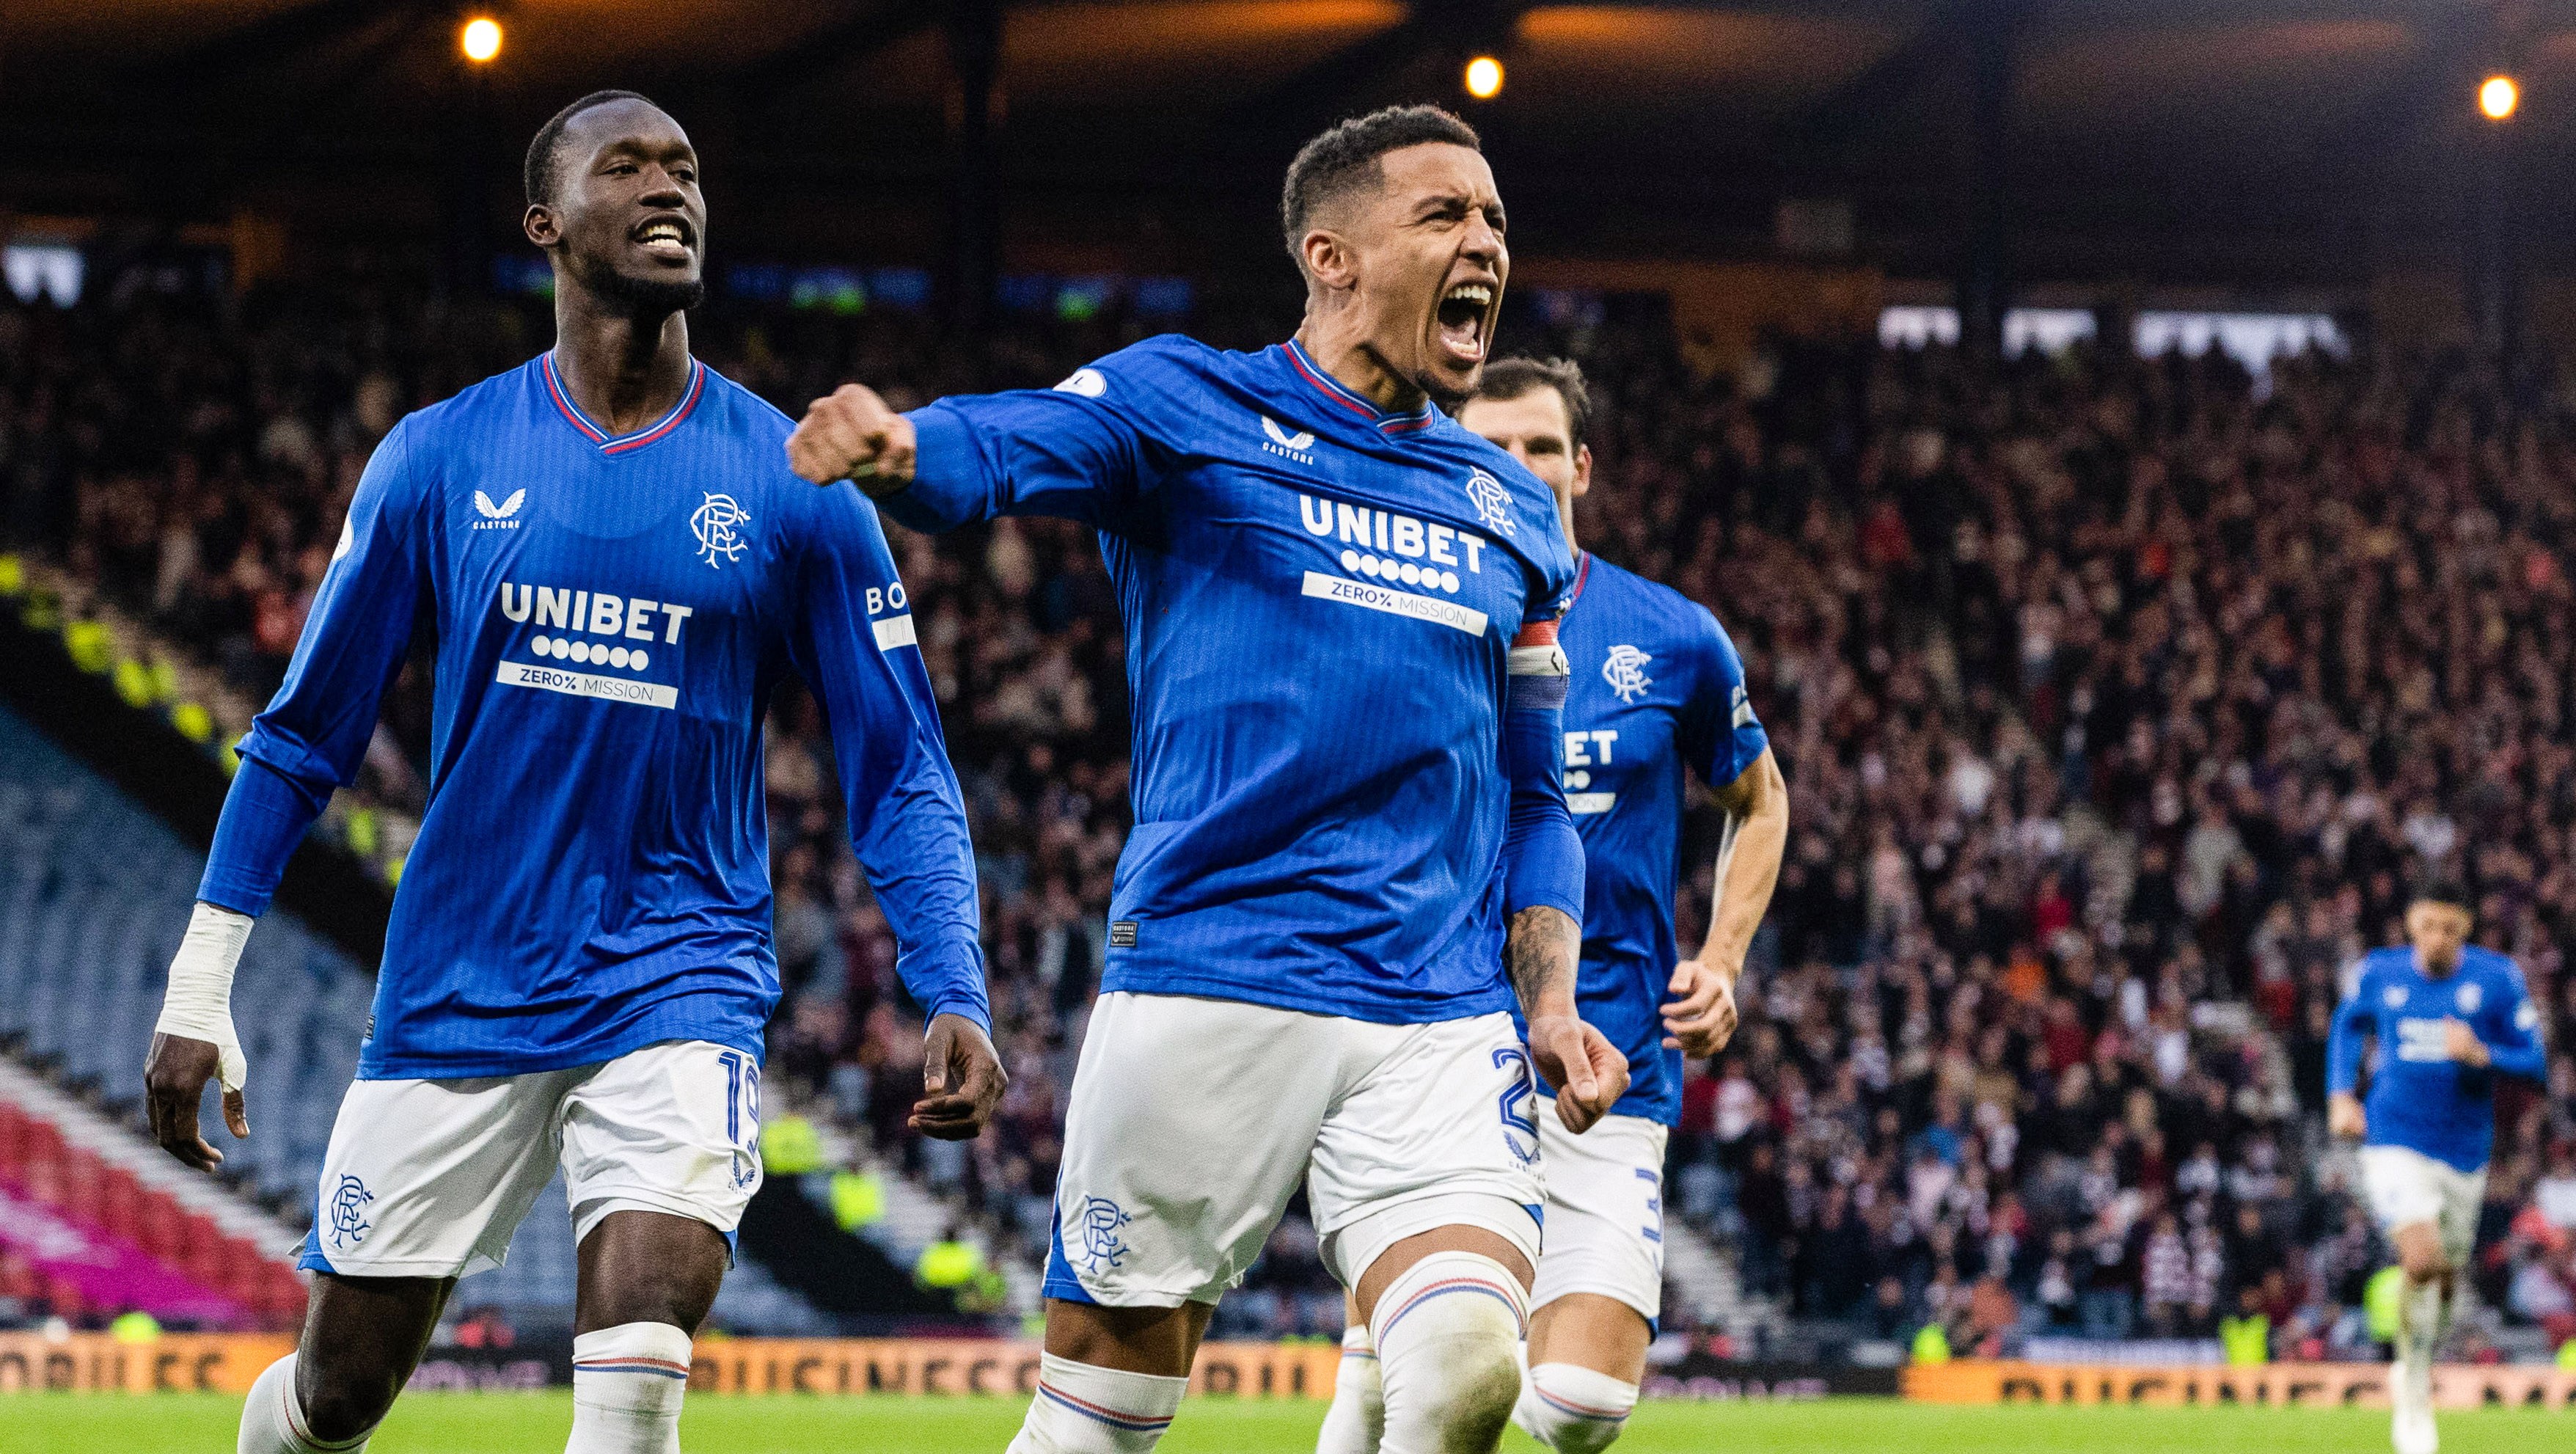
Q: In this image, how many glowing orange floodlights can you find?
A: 3